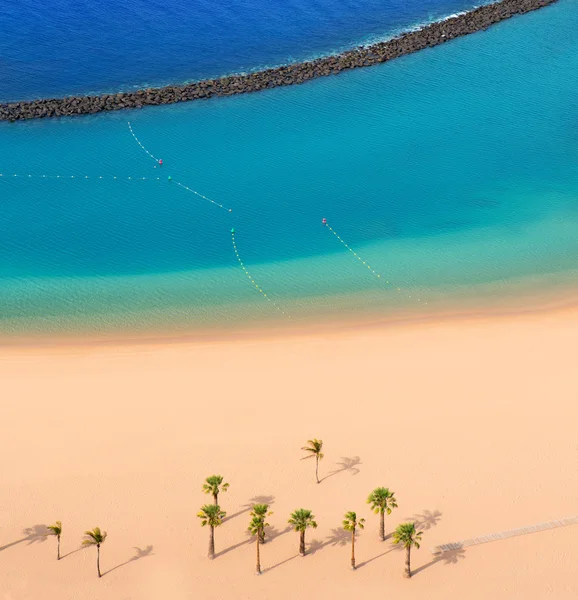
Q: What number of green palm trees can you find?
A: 11